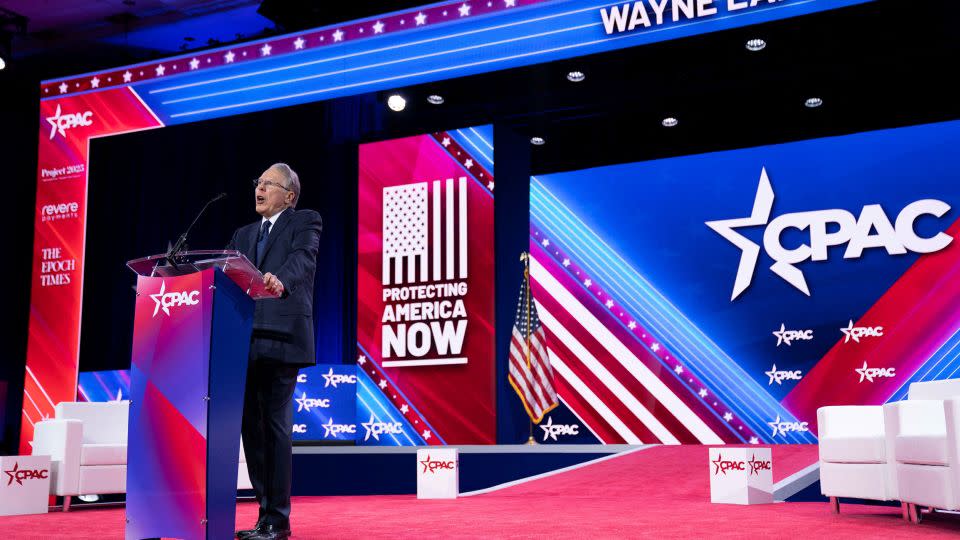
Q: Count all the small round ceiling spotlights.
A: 7